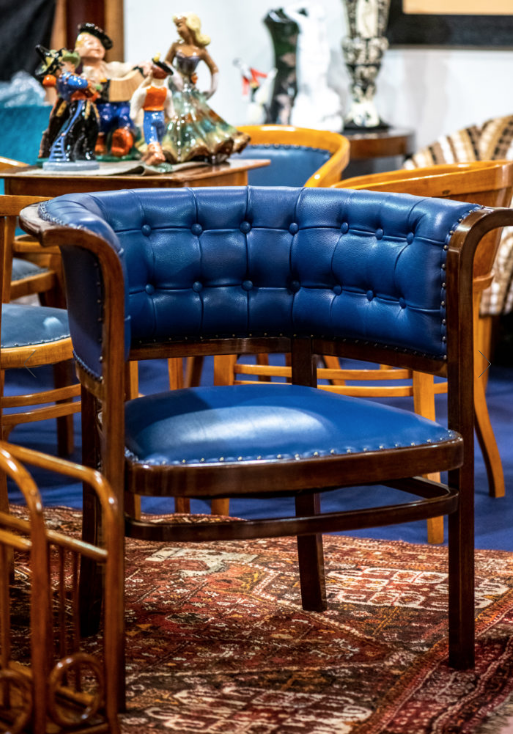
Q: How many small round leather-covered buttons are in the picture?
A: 14